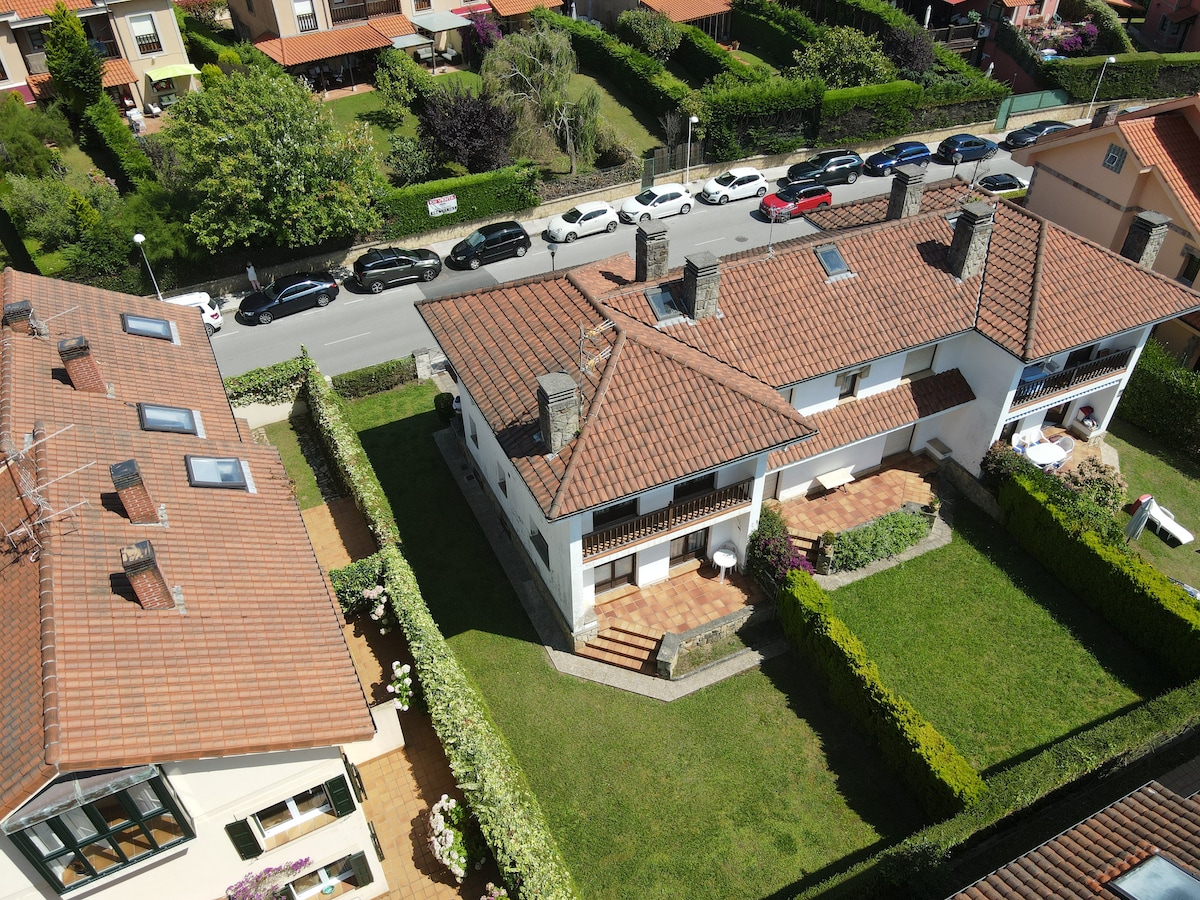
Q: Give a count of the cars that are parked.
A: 11